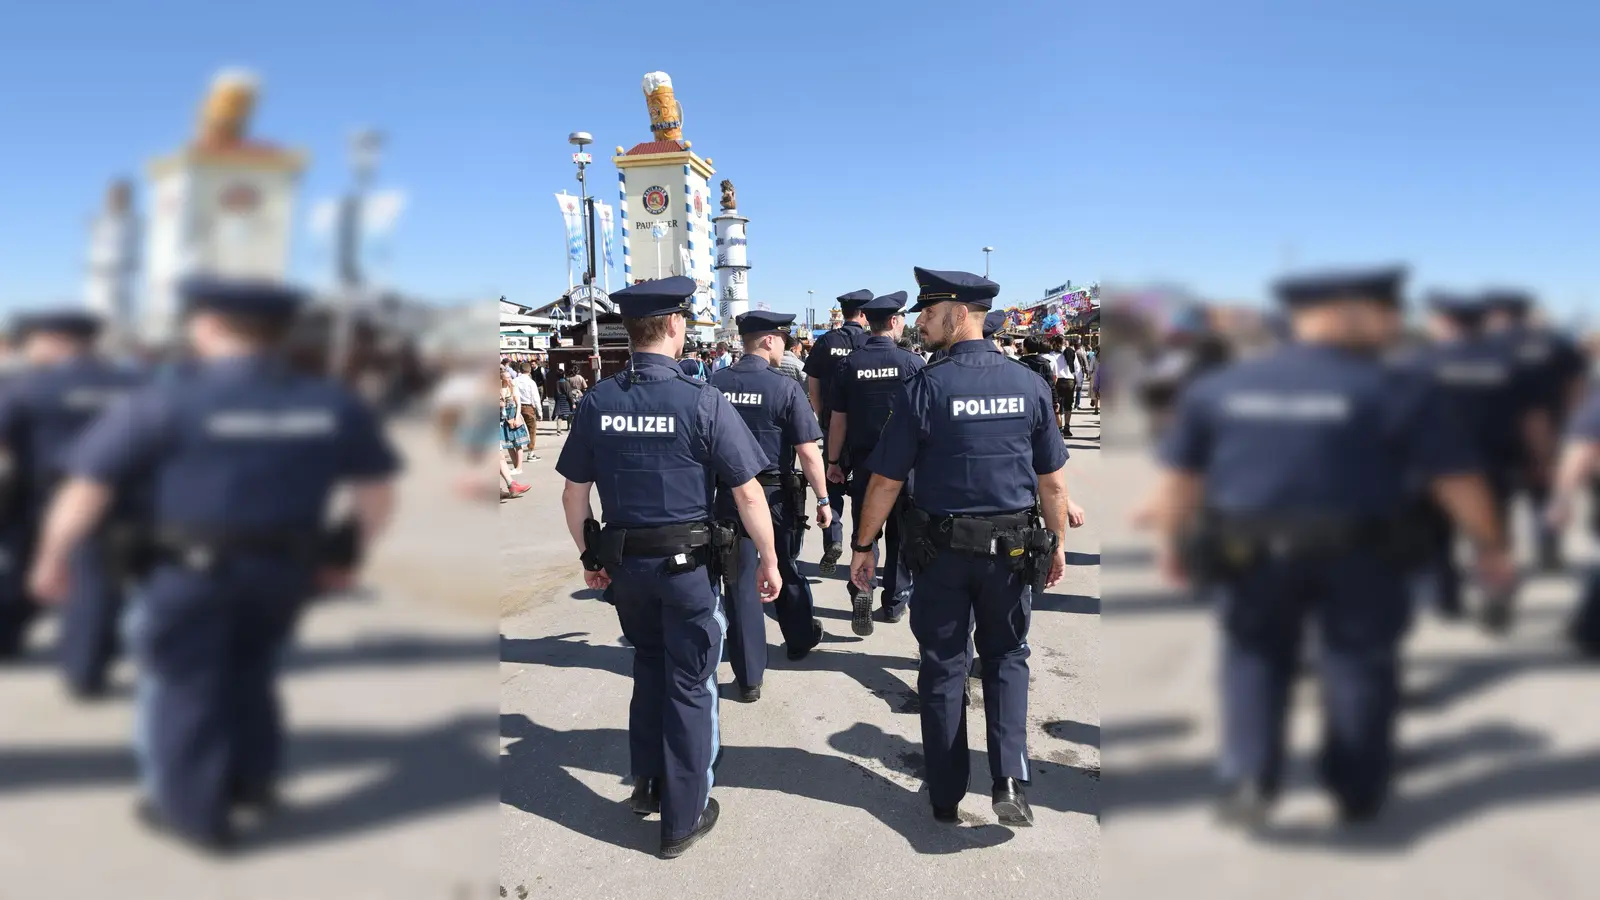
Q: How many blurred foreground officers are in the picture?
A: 2